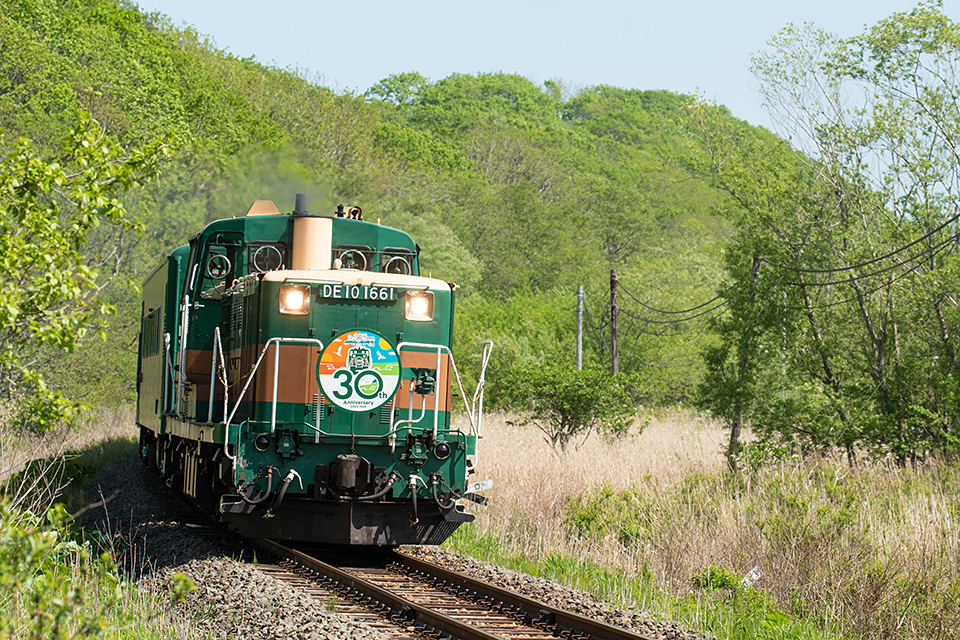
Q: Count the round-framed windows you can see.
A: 4